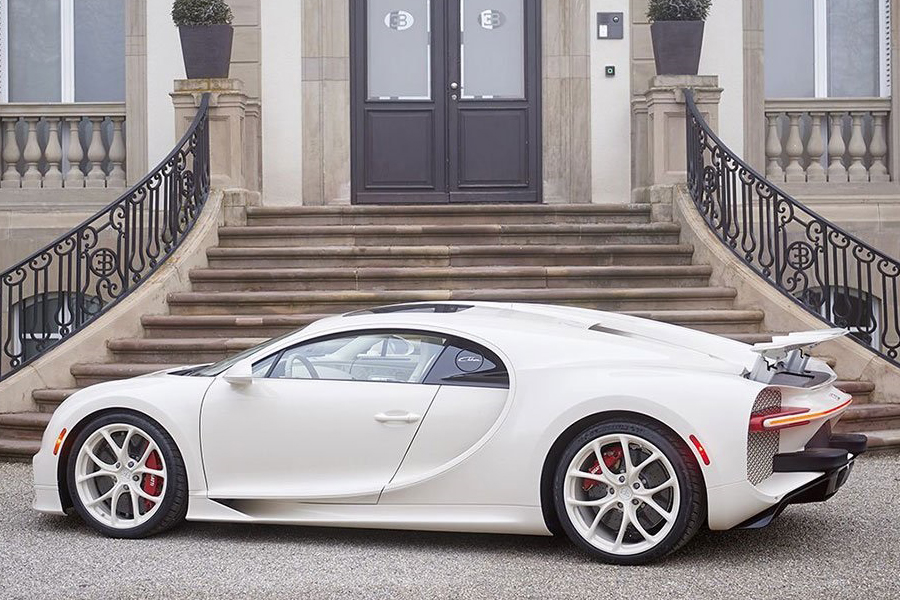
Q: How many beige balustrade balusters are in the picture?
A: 12